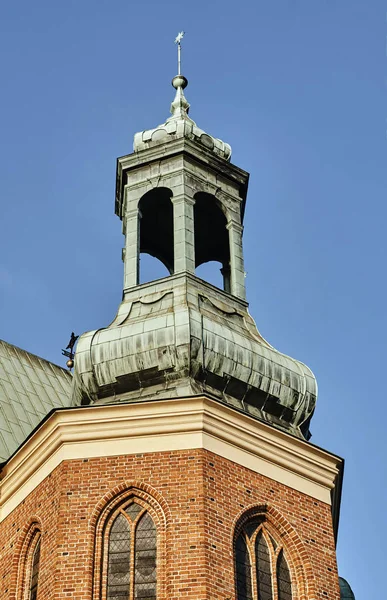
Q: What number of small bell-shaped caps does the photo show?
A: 1